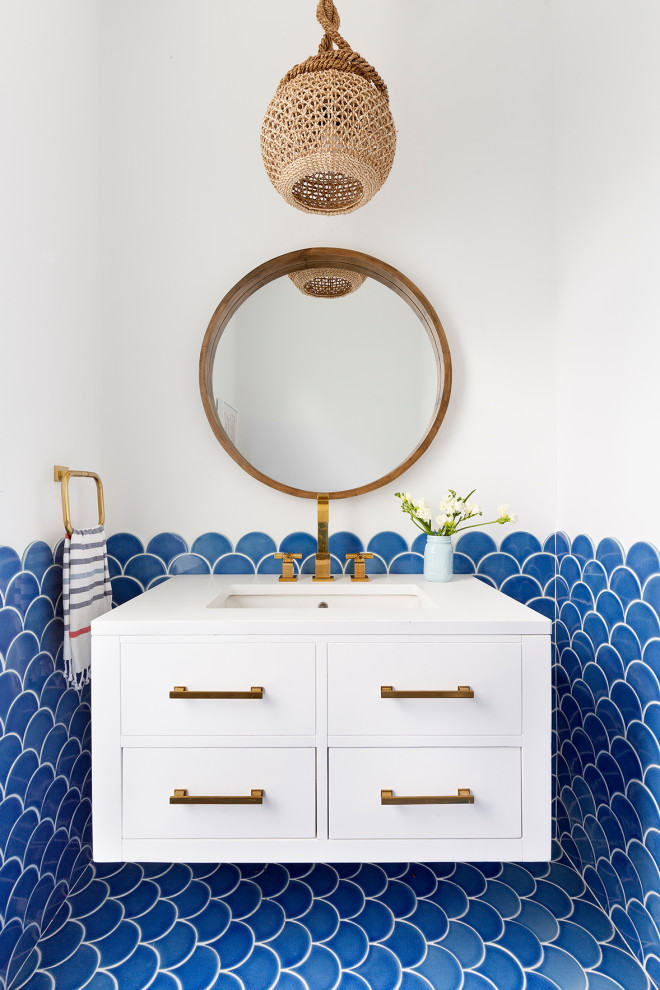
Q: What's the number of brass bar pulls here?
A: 4